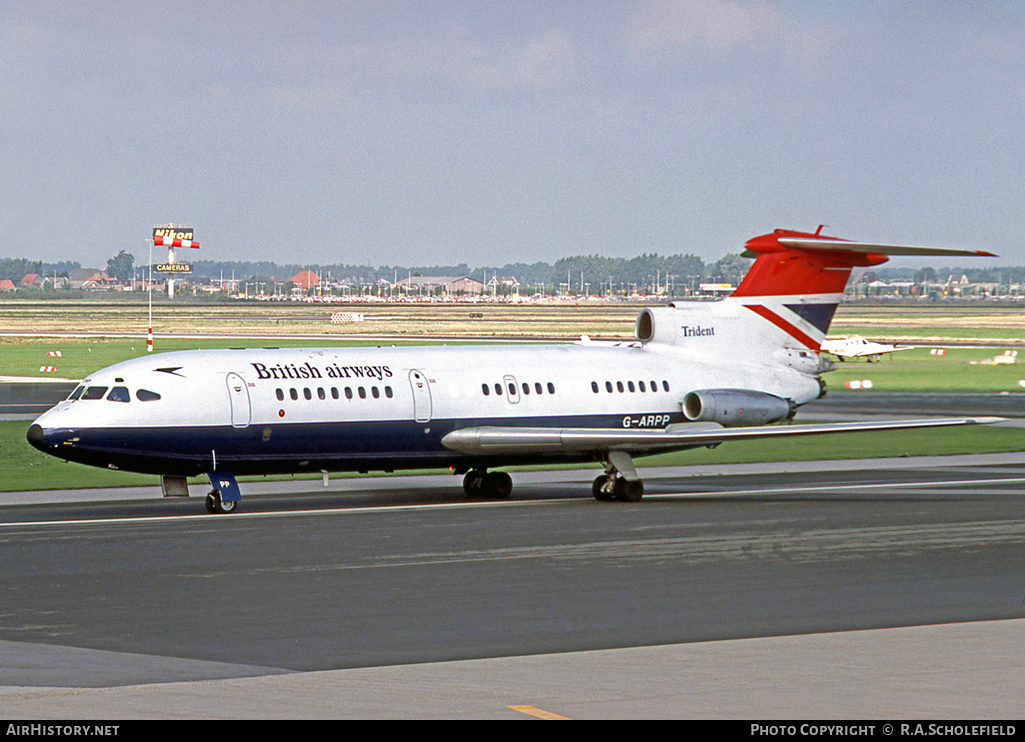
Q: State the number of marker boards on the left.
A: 2